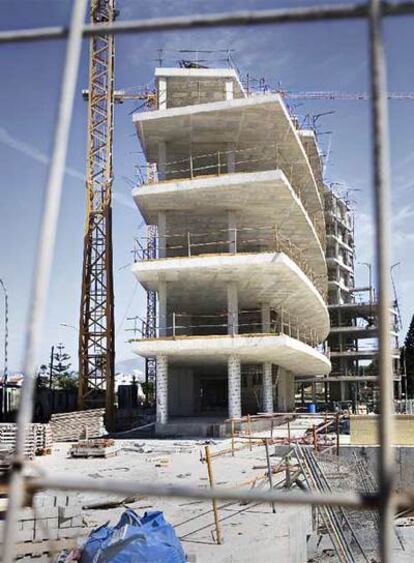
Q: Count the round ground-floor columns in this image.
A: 3